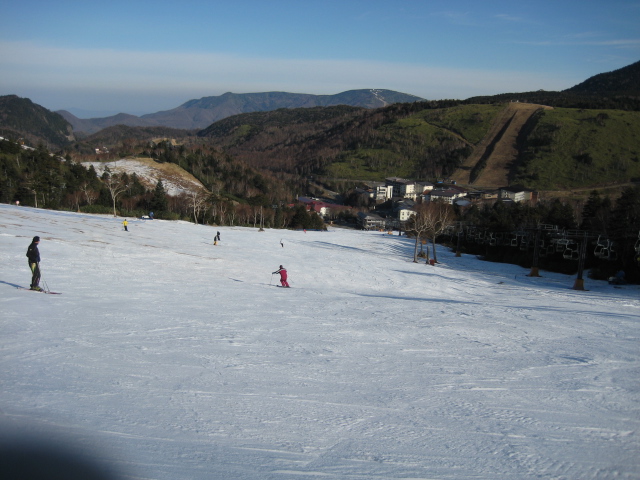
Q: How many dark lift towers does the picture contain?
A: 3